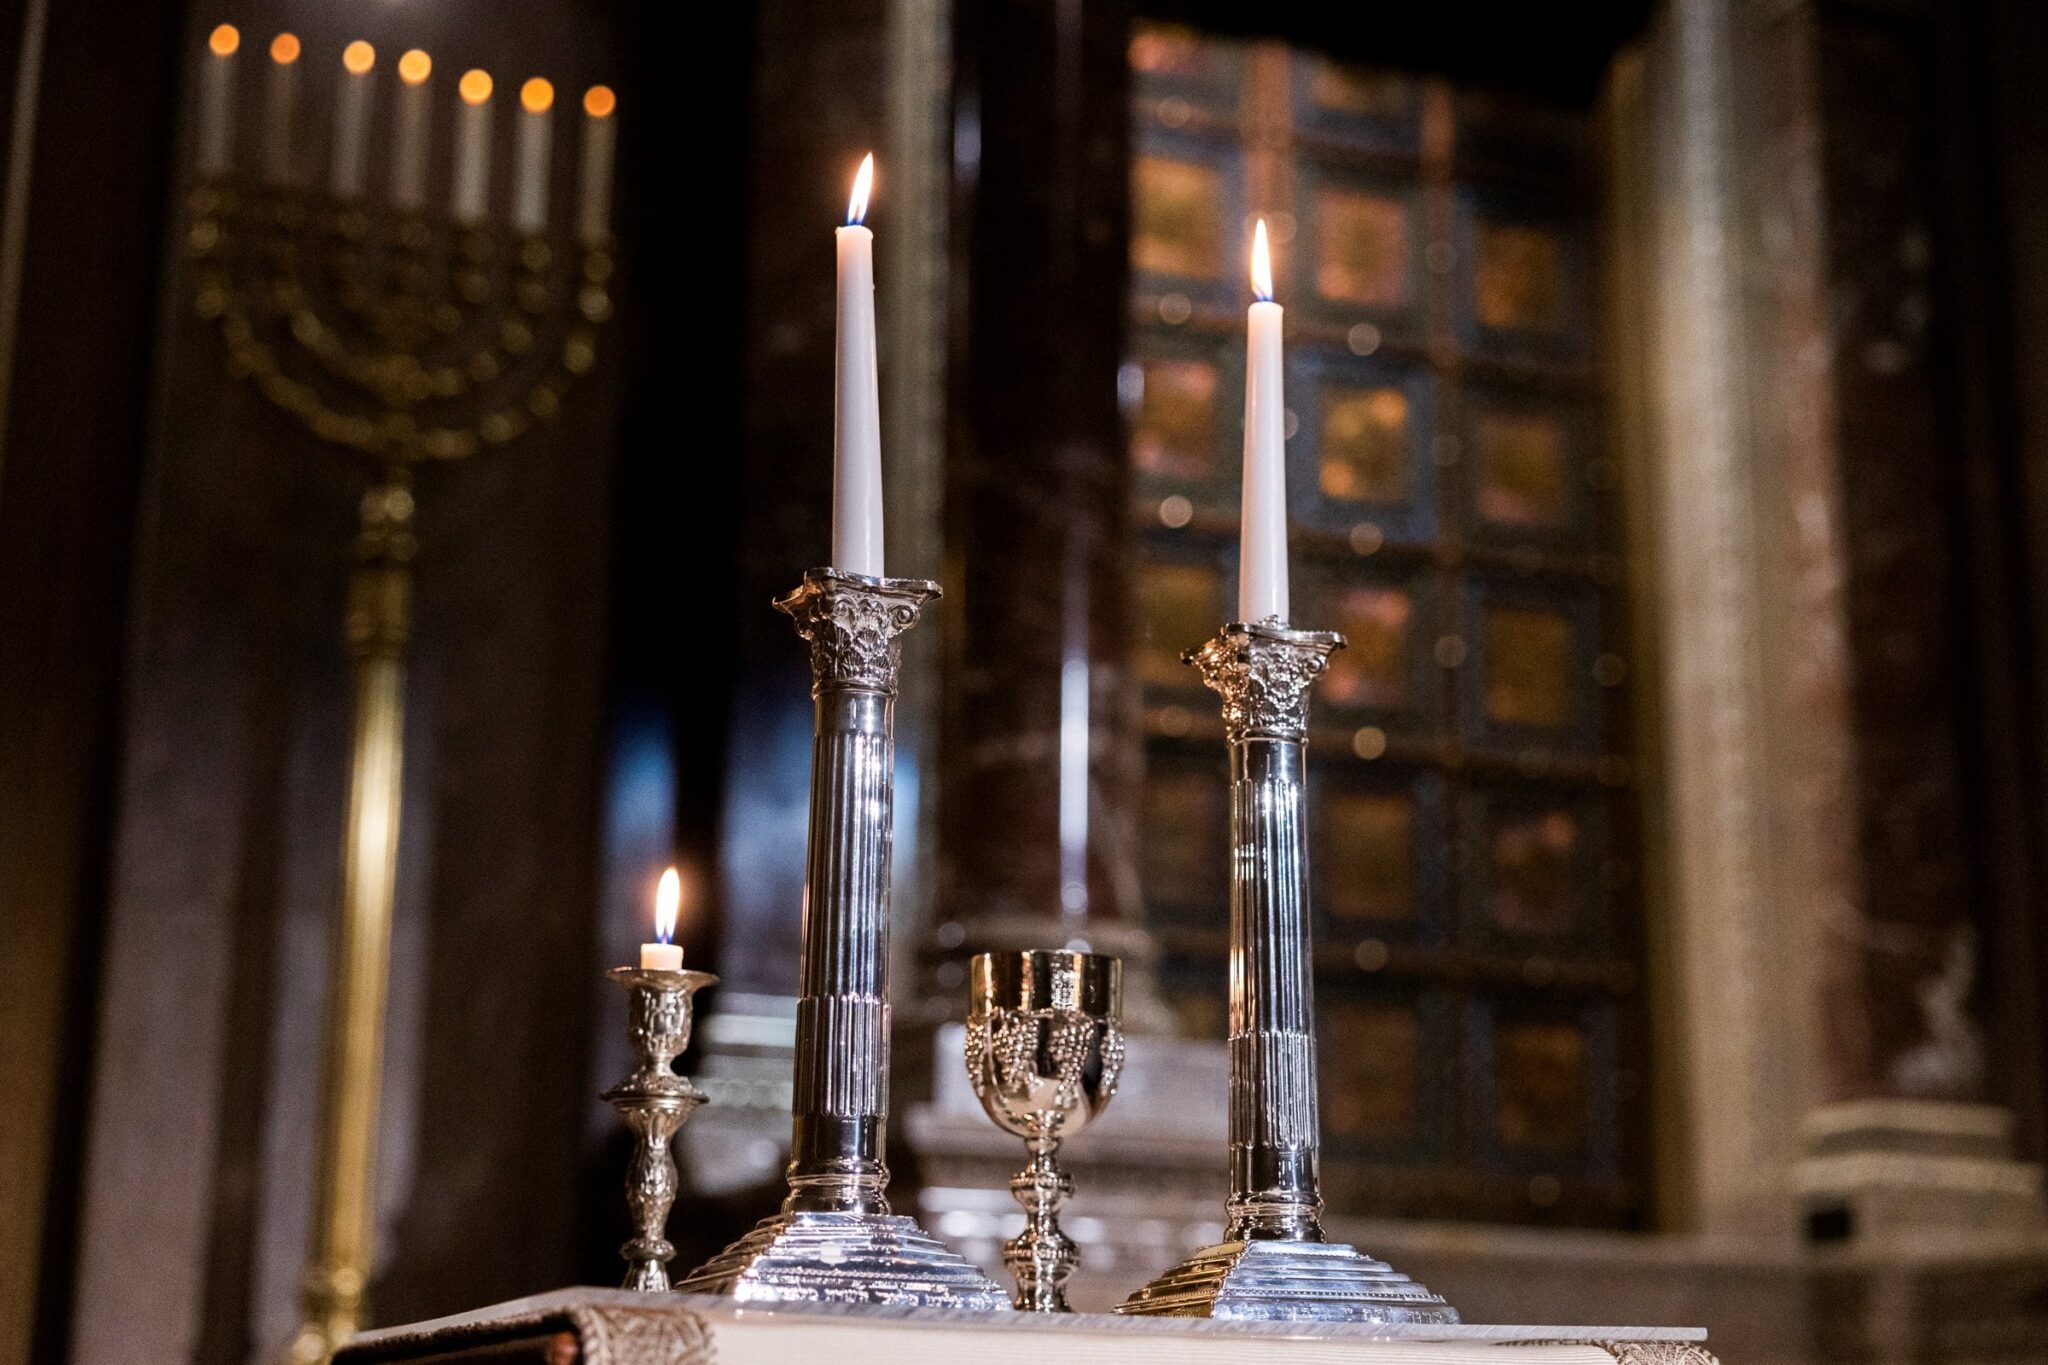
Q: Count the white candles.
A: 10